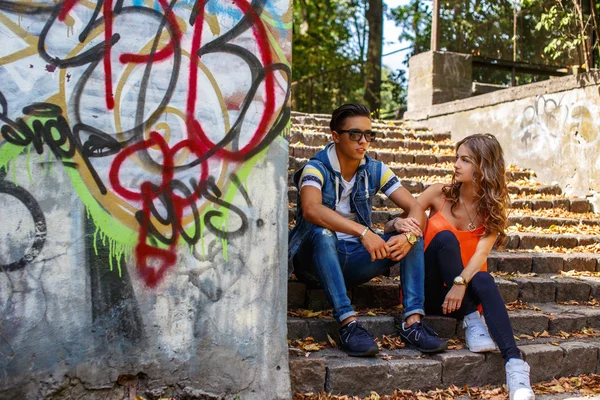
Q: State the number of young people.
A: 2